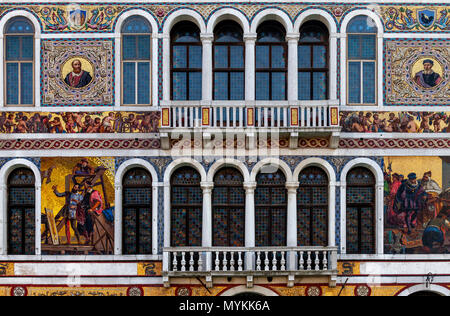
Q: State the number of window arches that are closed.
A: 14